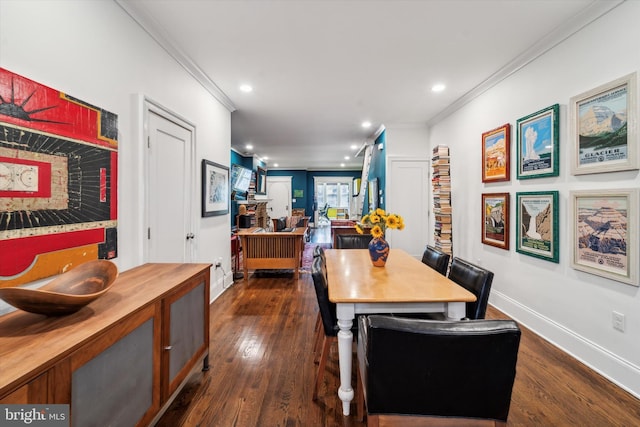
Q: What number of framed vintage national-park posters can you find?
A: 6